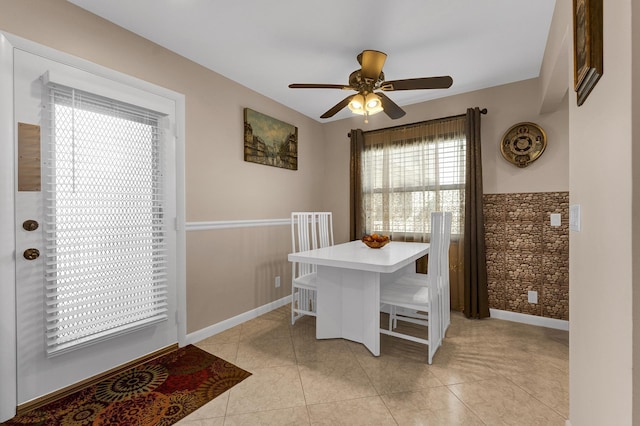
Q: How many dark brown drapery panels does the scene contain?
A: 2